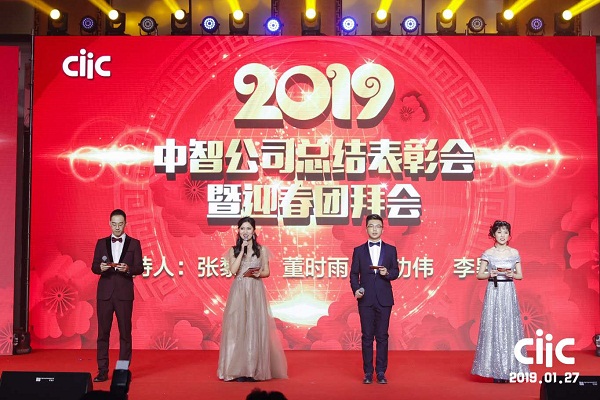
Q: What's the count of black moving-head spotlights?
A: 9